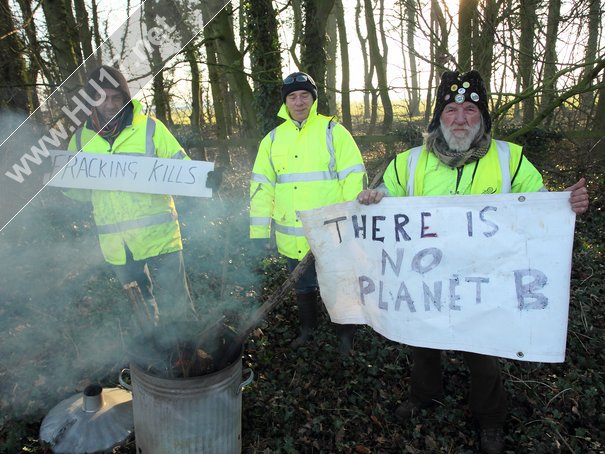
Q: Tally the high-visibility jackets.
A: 3